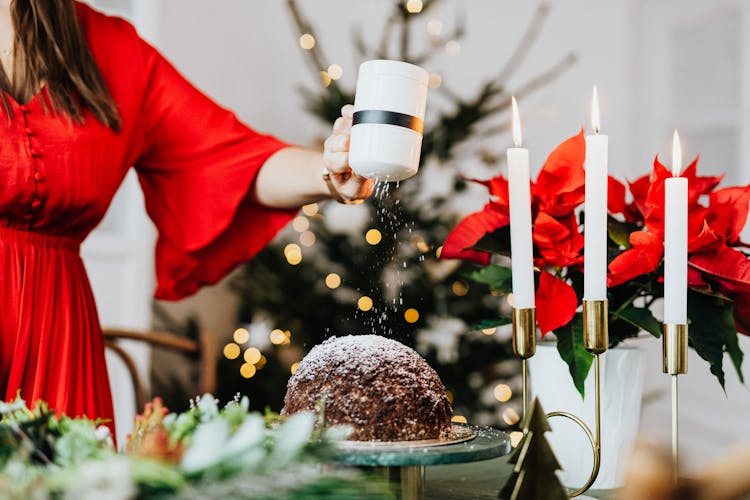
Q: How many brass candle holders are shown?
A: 3